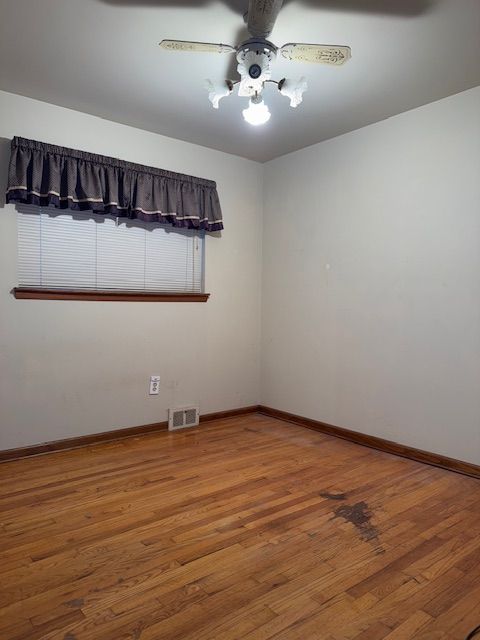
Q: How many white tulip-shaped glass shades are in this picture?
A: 4